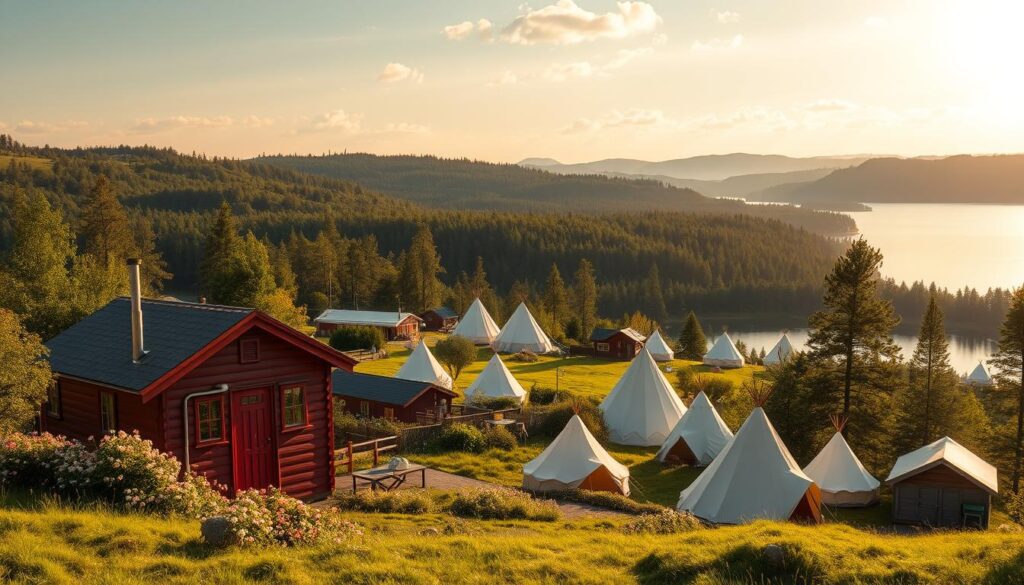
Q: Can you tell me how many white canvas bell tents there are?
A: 13